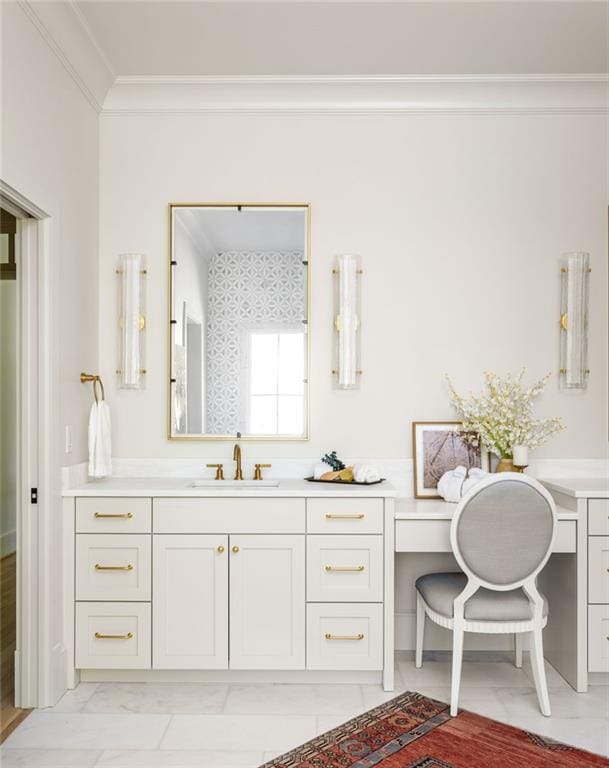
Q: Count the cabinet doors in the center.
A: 2